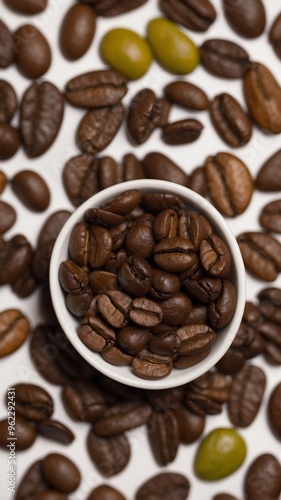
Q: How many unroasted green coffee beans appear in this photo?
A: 3